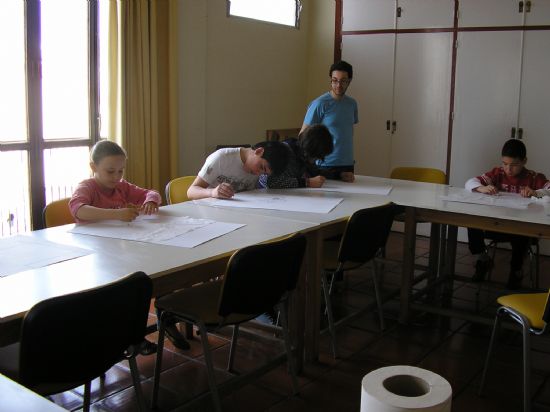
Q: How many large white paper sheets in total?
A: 5